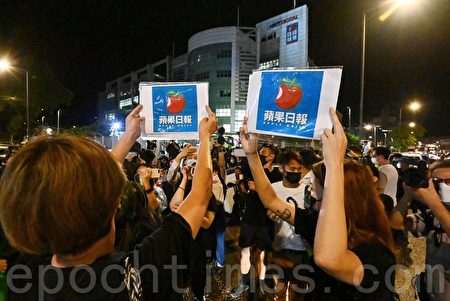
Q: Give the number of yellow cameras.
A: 0